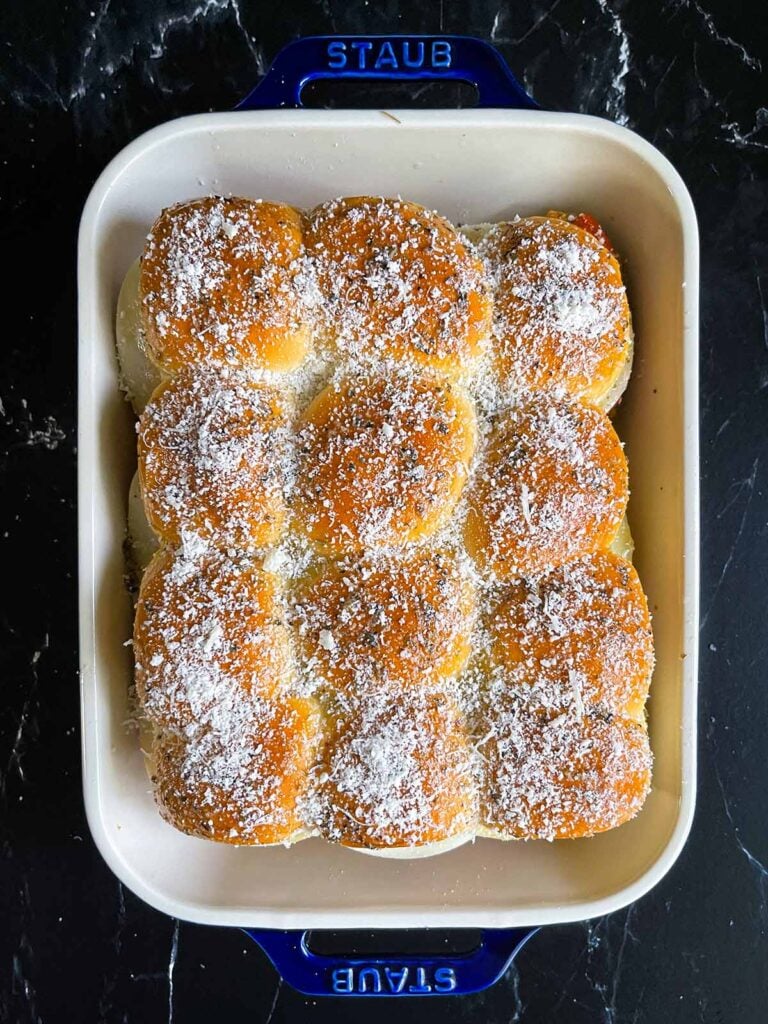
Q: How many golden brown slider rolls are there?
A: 12